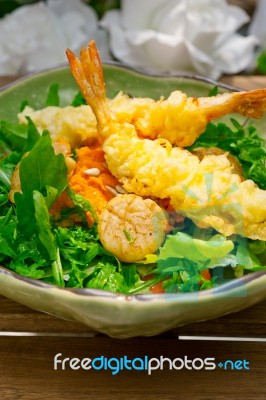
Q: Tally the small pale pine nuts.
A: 3